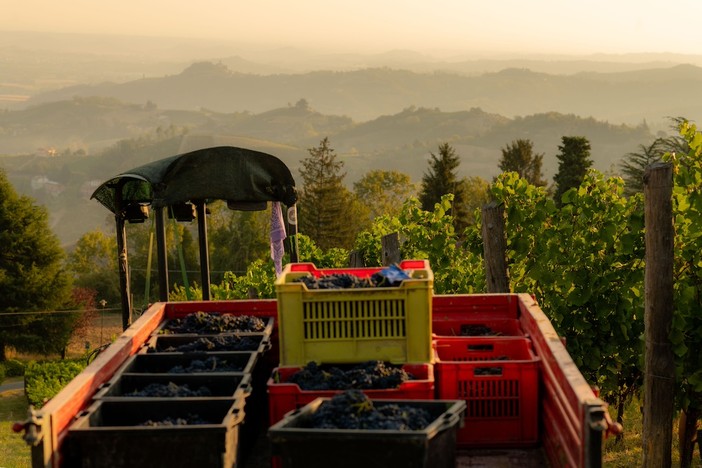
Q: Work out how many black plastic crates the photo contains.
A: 6